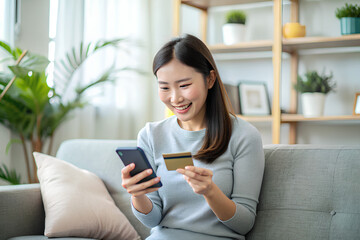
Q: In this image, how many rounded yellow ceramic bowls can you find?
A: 1